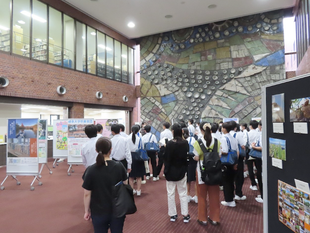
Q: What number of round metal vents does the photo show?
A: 4